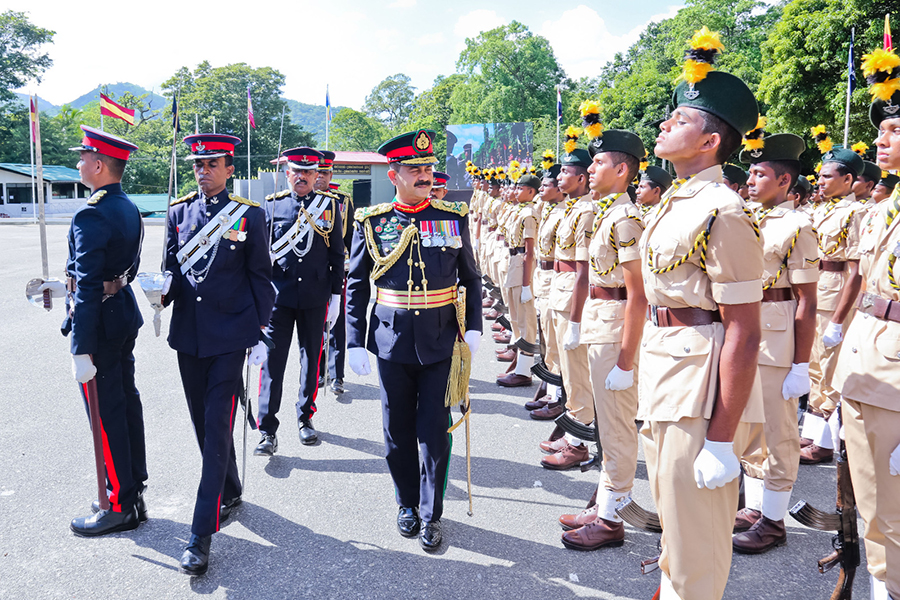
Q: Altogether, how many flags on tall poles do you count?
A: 8